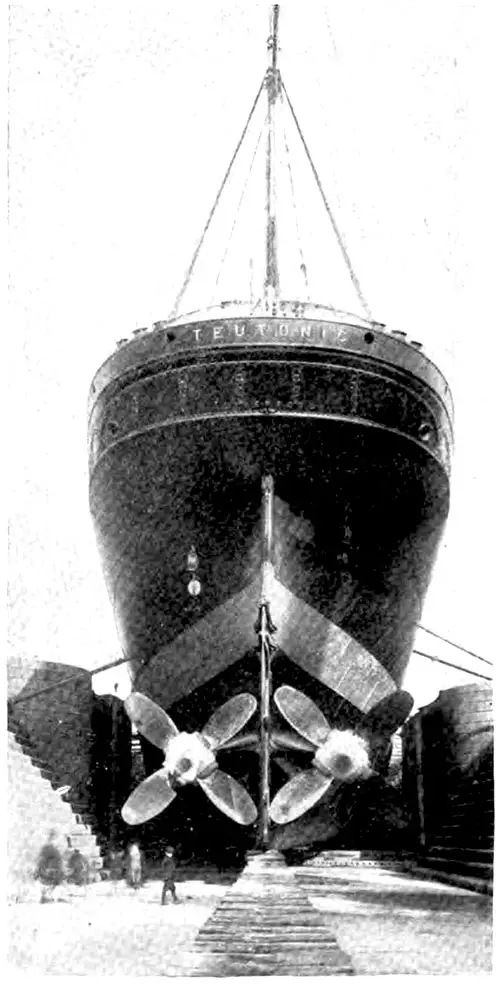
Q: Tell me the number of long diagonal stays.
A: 2